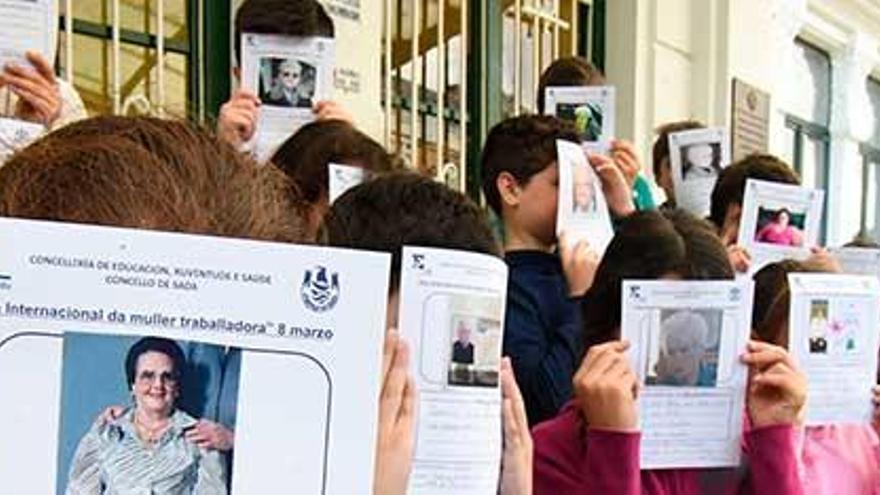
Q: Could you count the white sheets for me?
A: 13